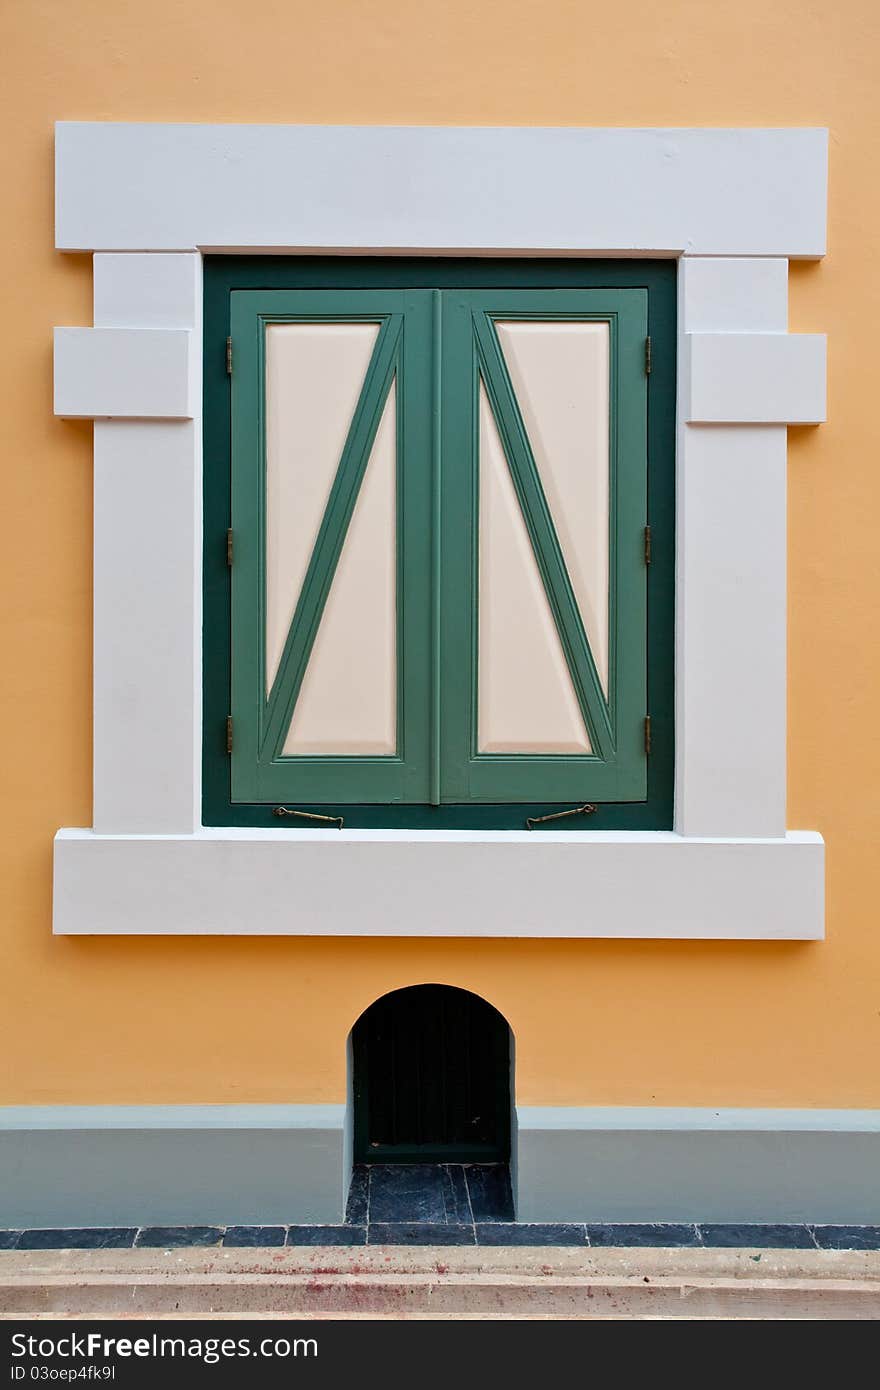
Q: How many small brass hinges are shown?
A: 6